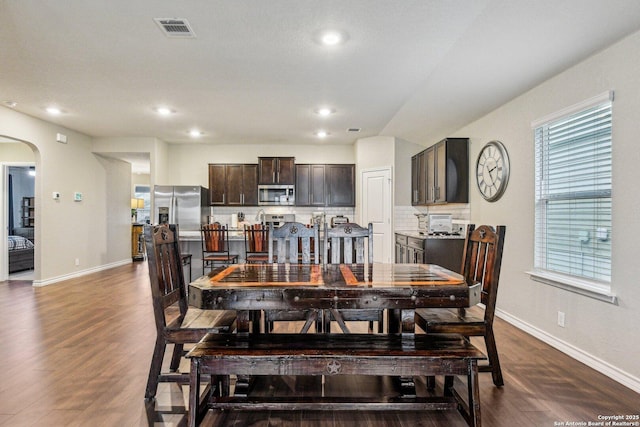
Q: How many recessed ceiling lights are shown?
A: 6